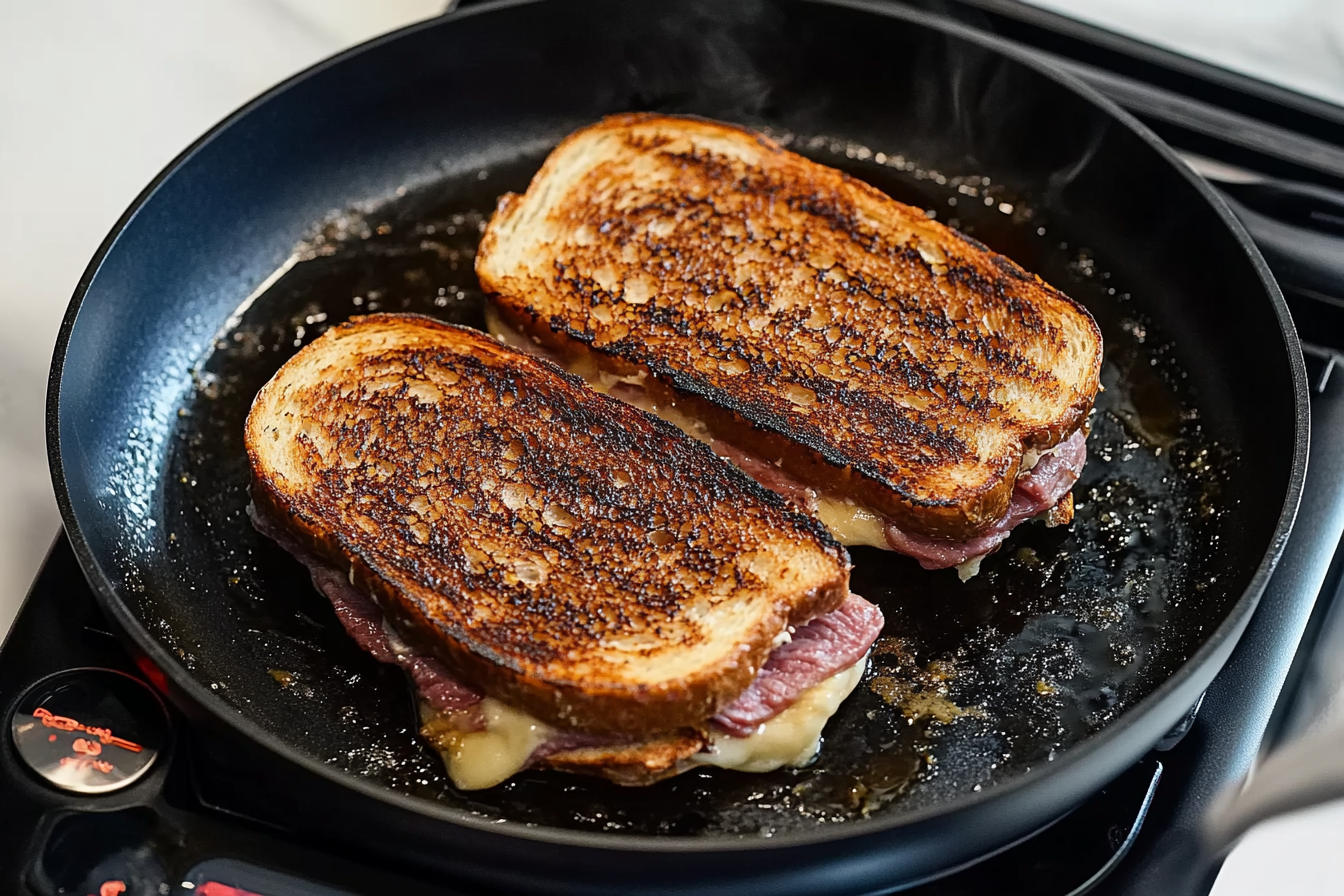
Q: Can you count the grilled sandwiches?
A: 2